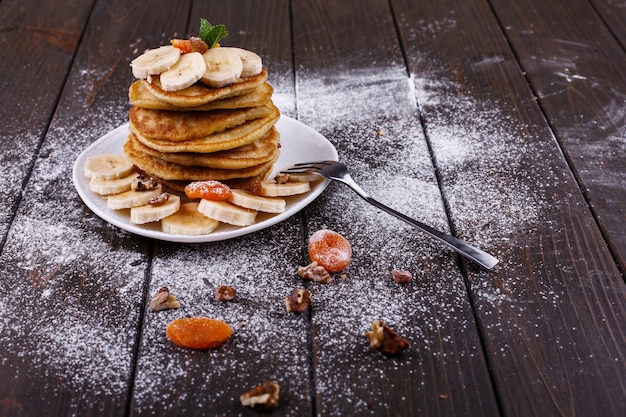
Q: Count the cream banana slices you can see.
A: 13